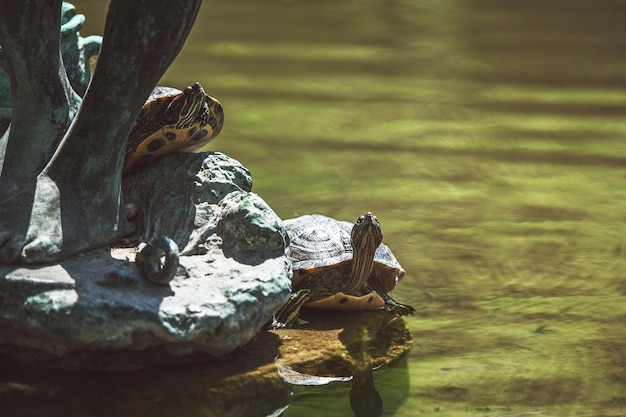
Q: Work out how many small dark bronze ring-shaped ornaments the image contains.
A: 1